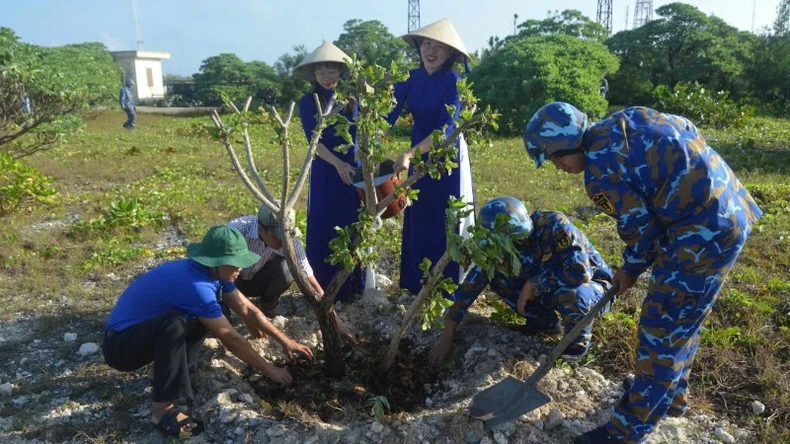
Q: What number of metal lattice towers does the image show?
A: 3